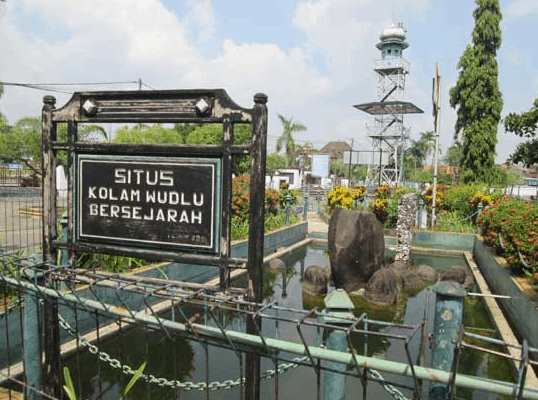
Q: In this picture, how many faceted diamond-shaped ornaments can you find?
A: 2